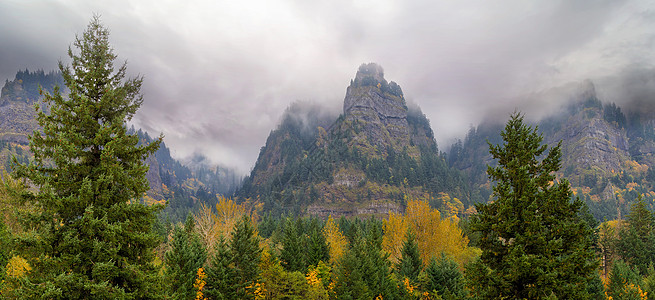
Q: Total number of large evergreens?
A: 2